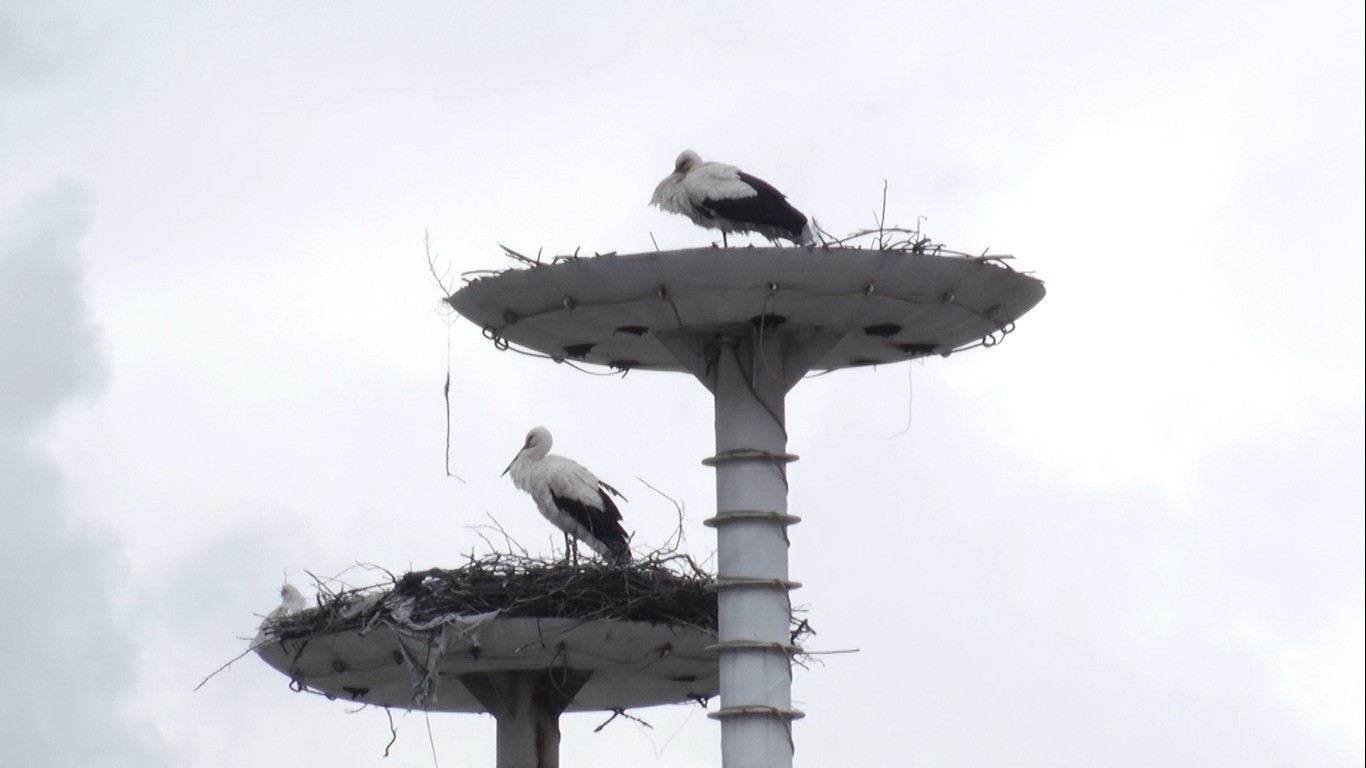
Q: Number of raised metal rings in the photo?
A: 5